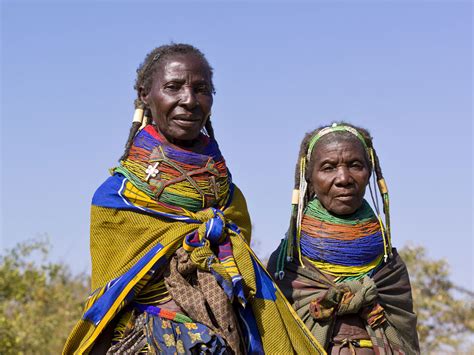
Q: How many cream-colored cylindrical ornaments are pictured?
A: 4